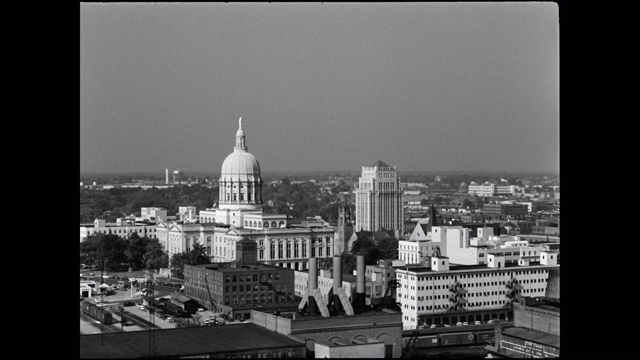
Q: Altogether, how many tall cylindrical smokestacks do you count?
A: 3